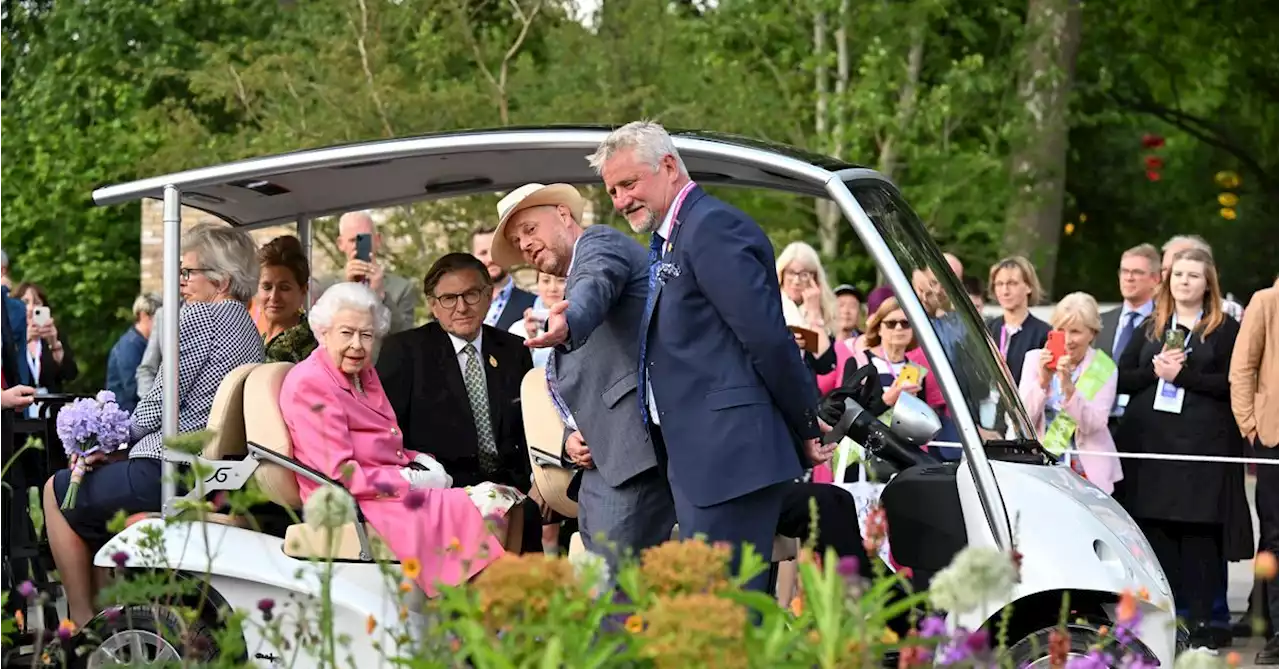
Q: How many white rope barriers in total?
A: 1